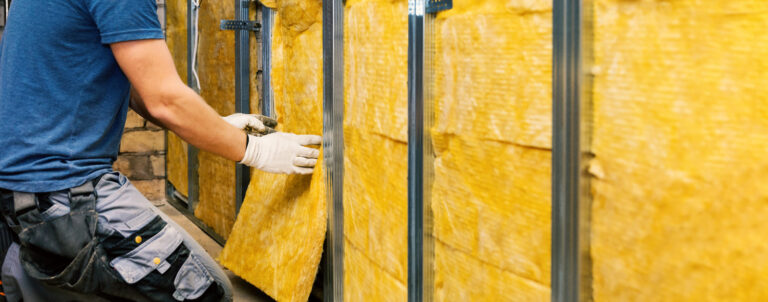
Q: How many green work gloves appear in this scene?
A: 0